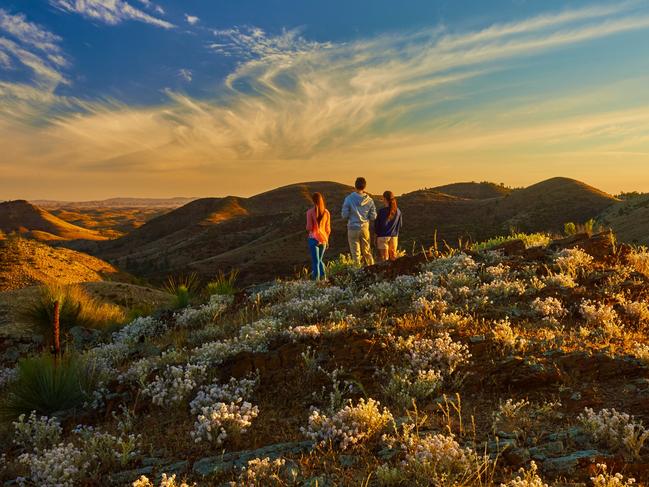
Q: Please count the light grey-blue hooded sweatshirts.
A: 1